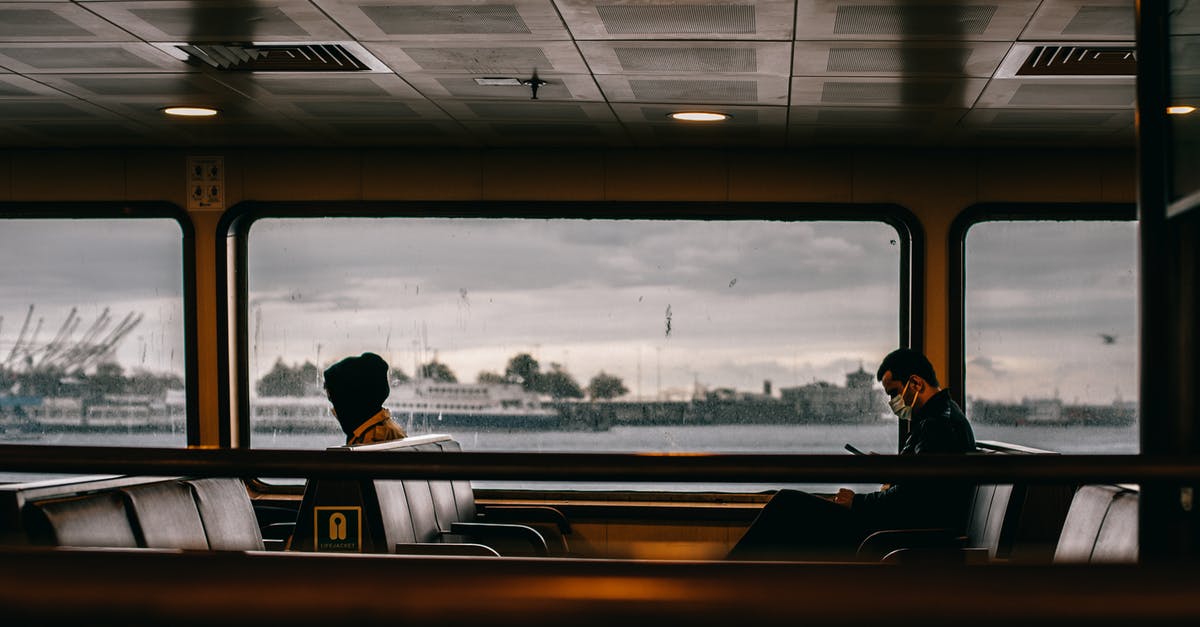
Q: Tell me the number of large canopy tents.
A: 0